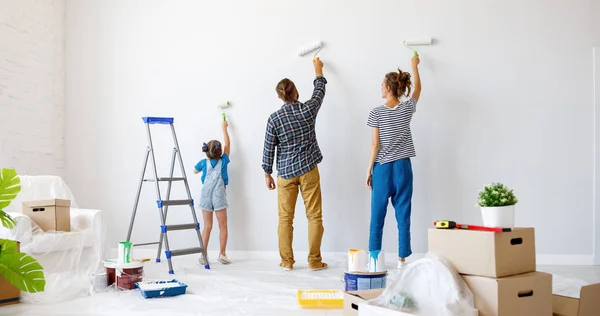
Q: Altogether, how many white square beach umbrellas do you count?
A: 0